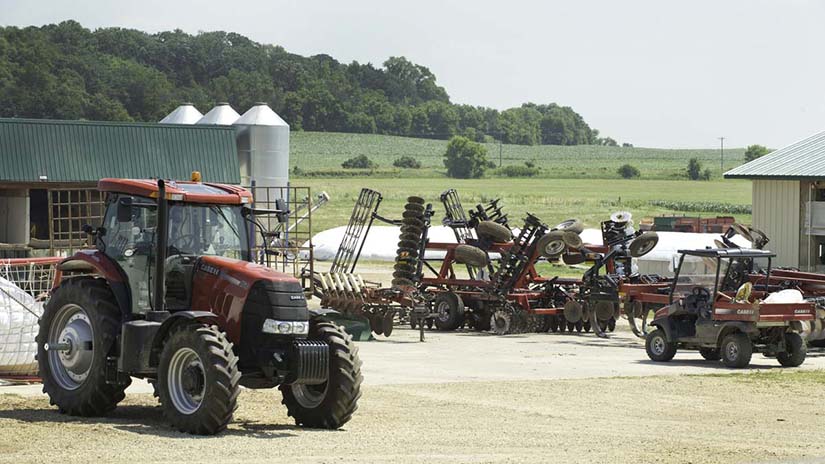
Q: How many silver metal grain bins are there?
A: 3